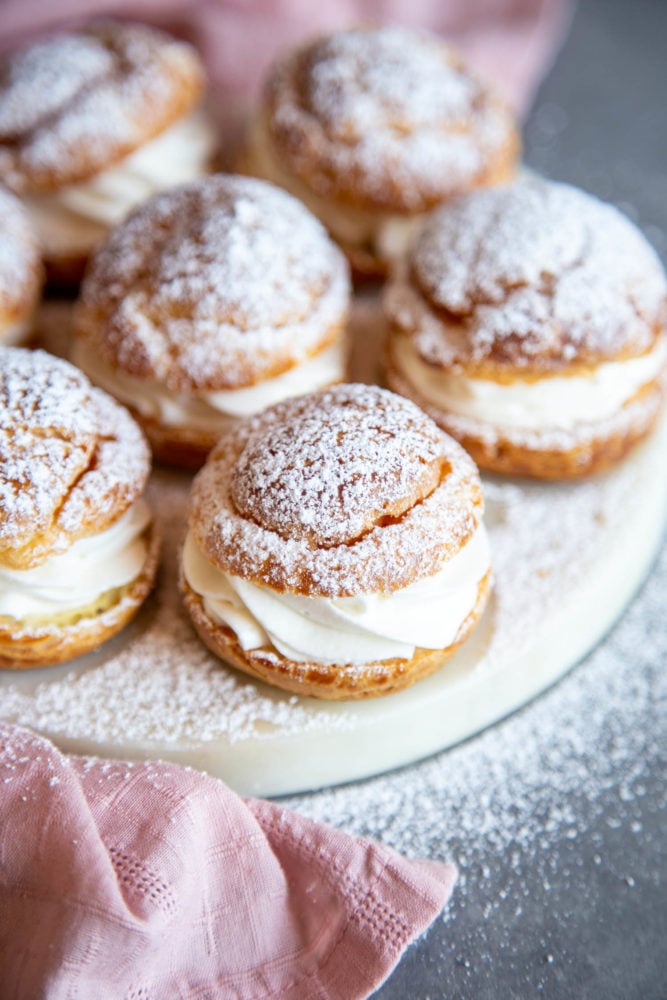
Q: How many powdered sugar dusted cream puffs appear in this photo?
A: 7